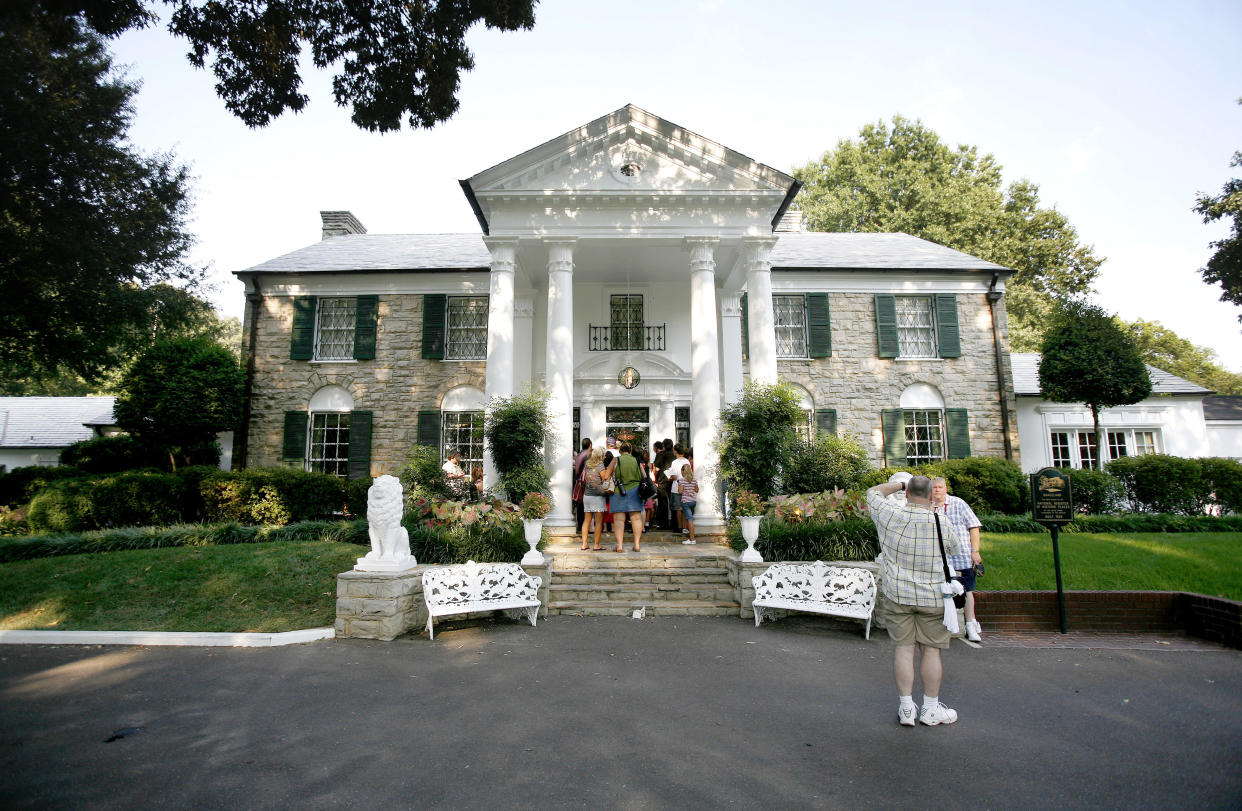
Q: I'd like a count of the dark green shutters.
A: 13